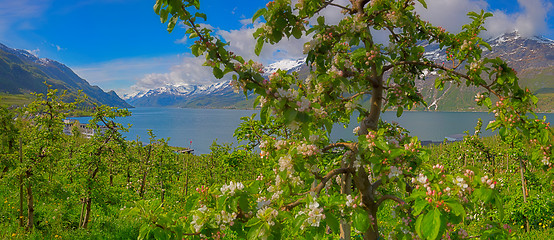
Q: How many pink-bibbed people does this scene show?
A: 0